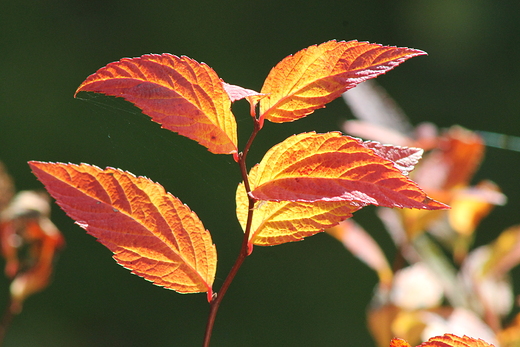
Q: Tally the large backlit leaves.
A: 5